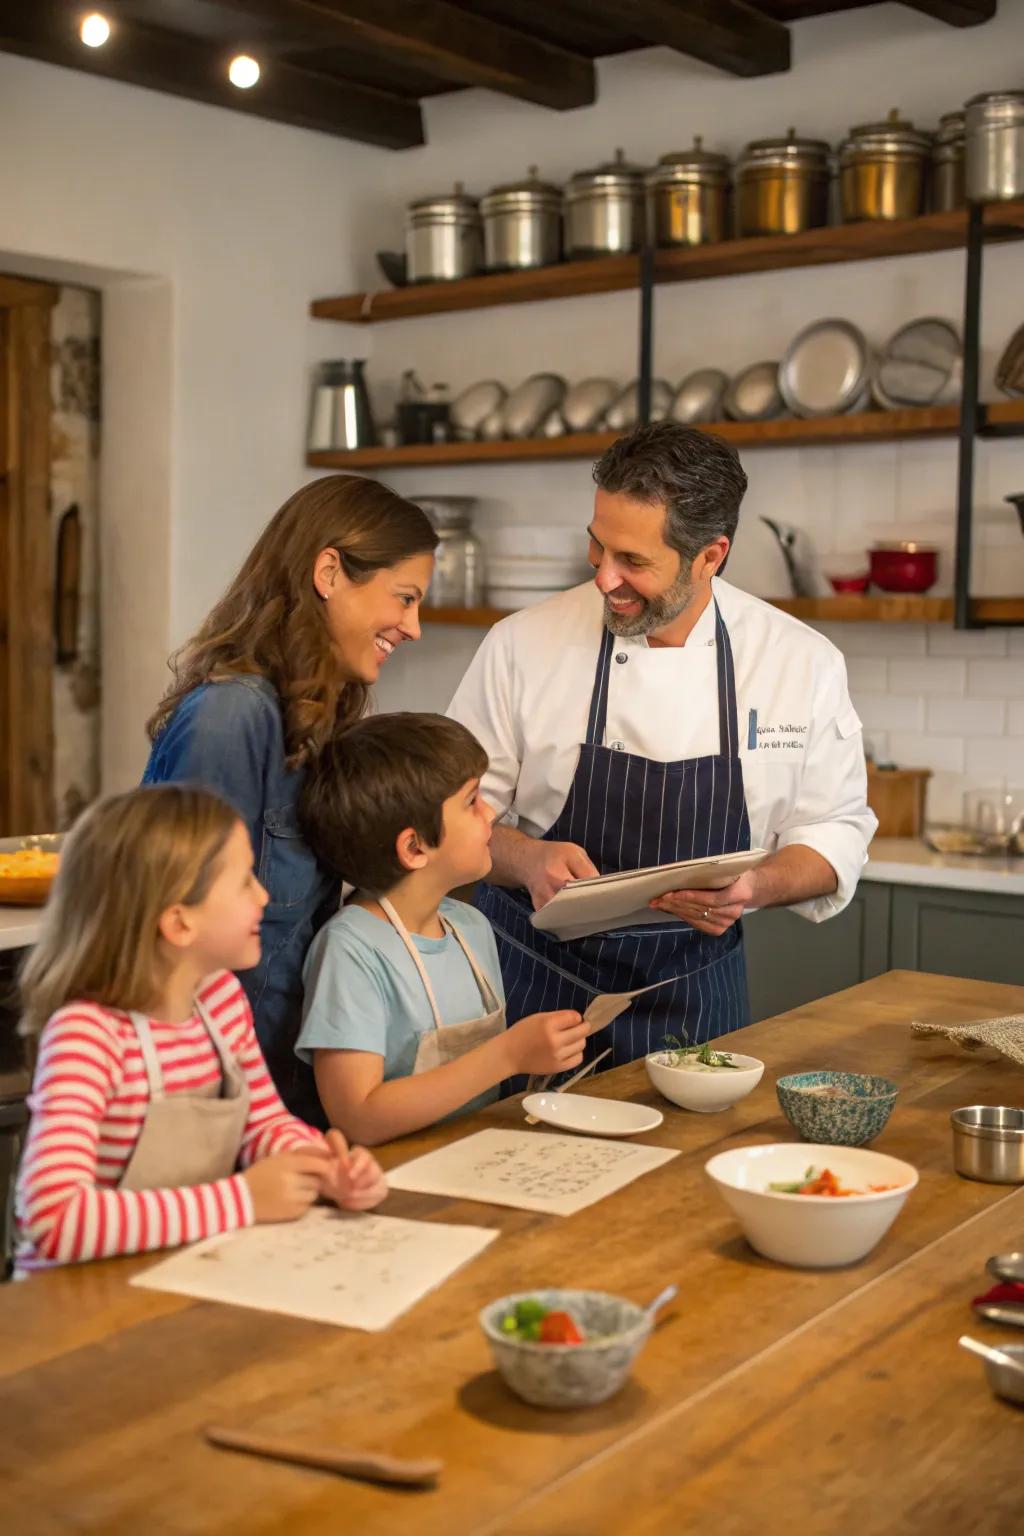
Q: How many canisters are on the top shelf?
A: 8